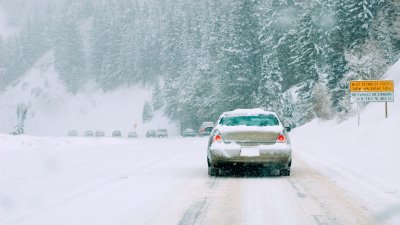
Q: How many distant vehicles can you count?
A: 9